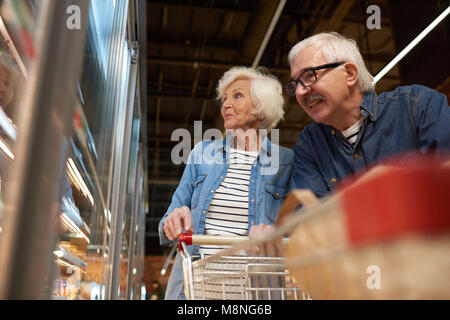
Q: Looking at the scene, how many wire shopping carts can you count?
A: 1